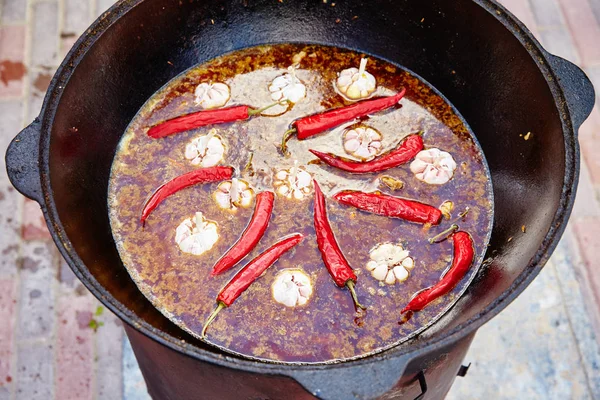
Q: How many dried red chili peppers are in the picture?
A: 9